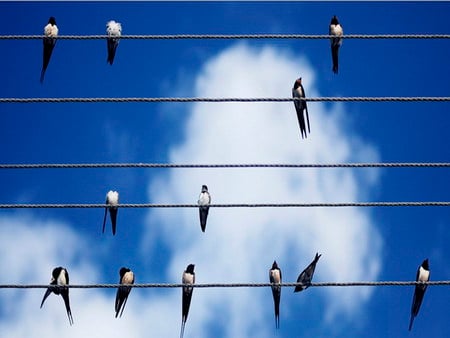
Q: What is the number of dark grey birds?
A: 1